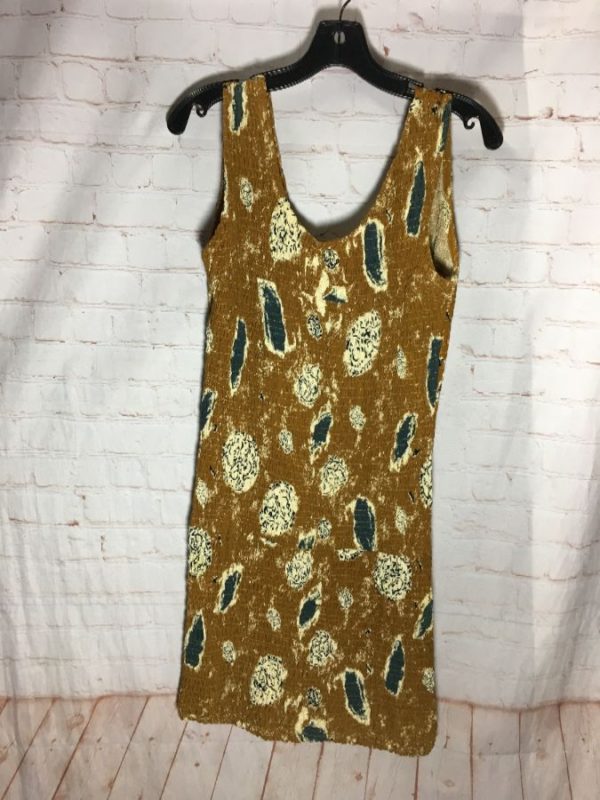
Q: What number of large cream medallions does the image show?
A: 12